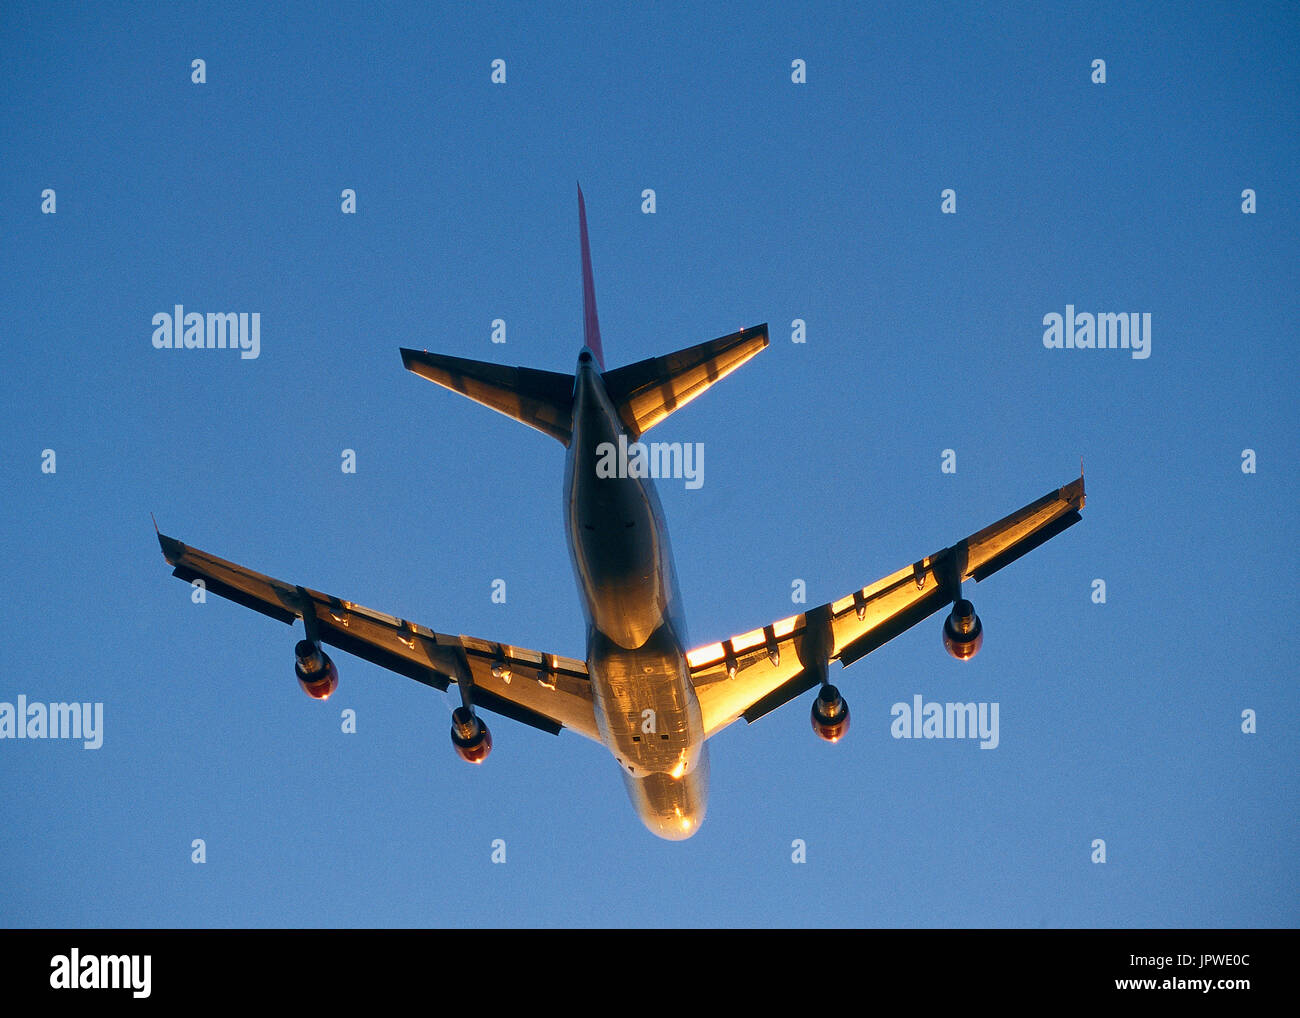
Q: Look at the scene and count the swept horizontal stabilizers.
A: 2